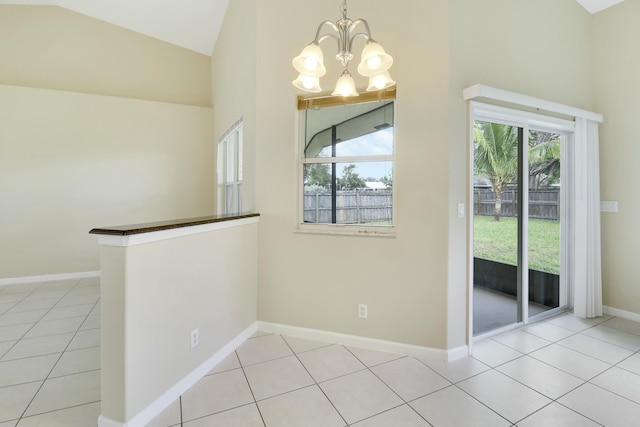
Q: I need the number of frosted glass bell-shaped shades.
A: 5